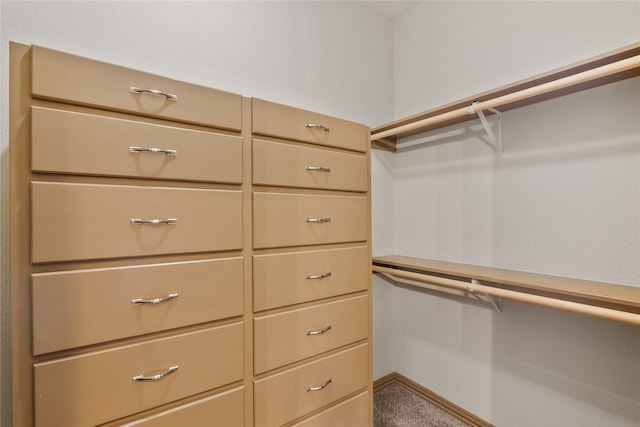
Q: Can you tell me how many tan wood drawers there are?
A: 13